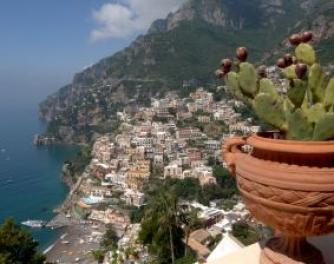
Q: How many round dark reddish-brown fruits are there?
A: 9